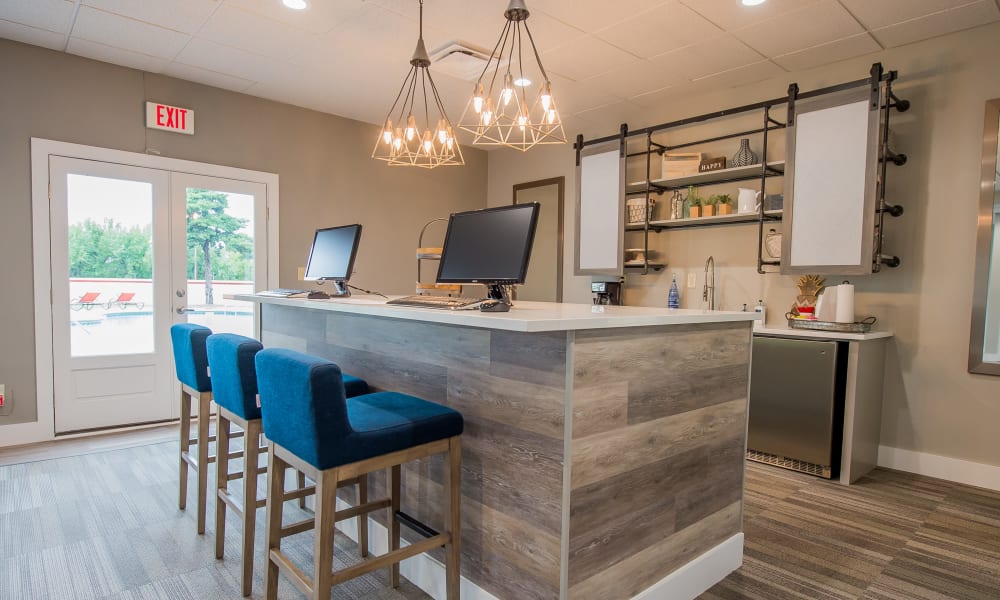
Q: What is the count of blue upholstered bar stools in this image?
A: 3